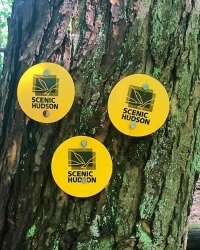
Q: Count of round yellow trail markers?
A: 3